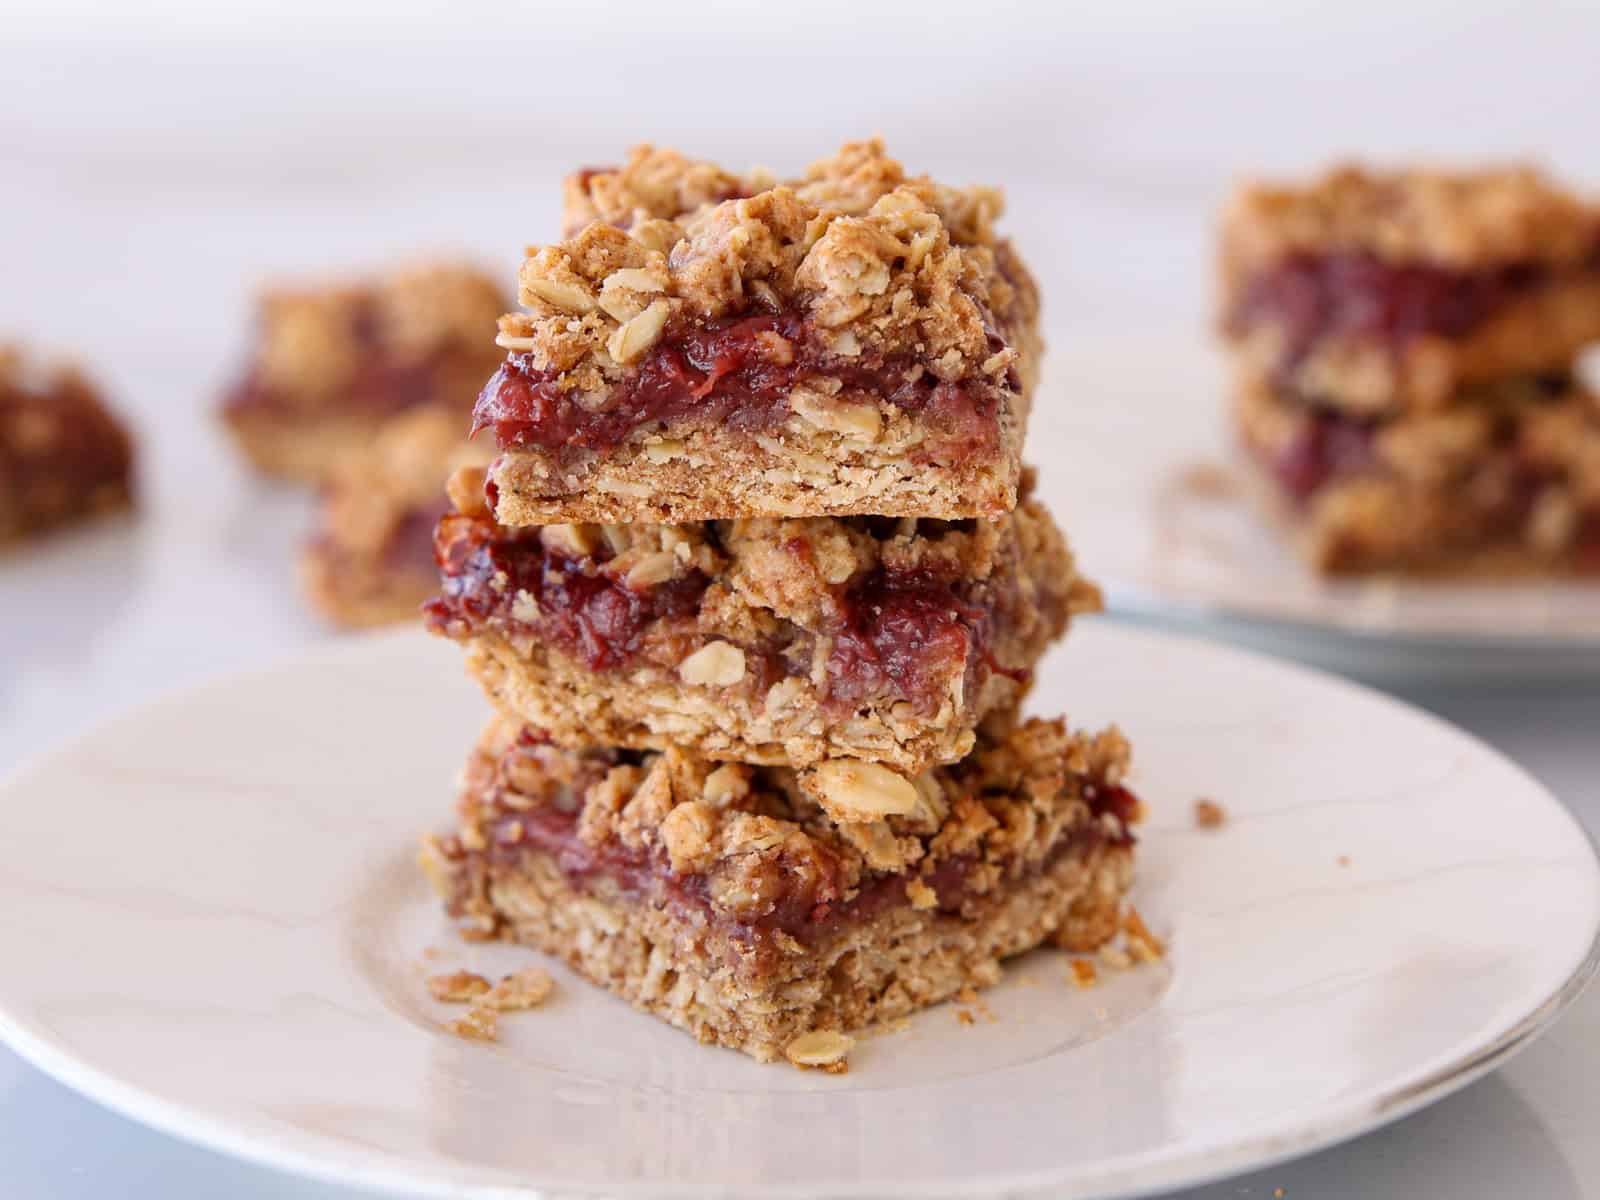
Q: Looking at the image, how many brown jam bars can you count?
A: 8